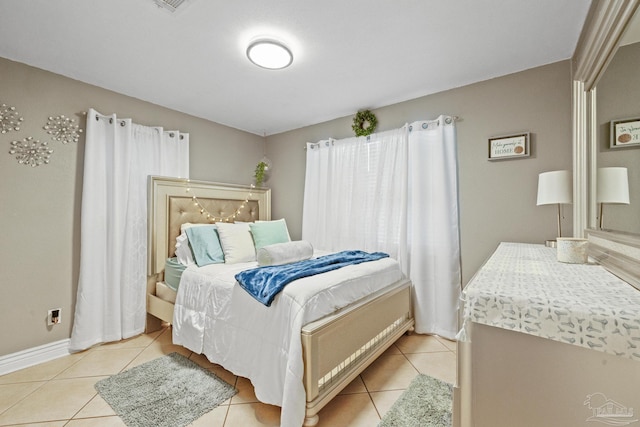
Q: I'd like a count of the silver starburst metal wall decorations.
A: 3